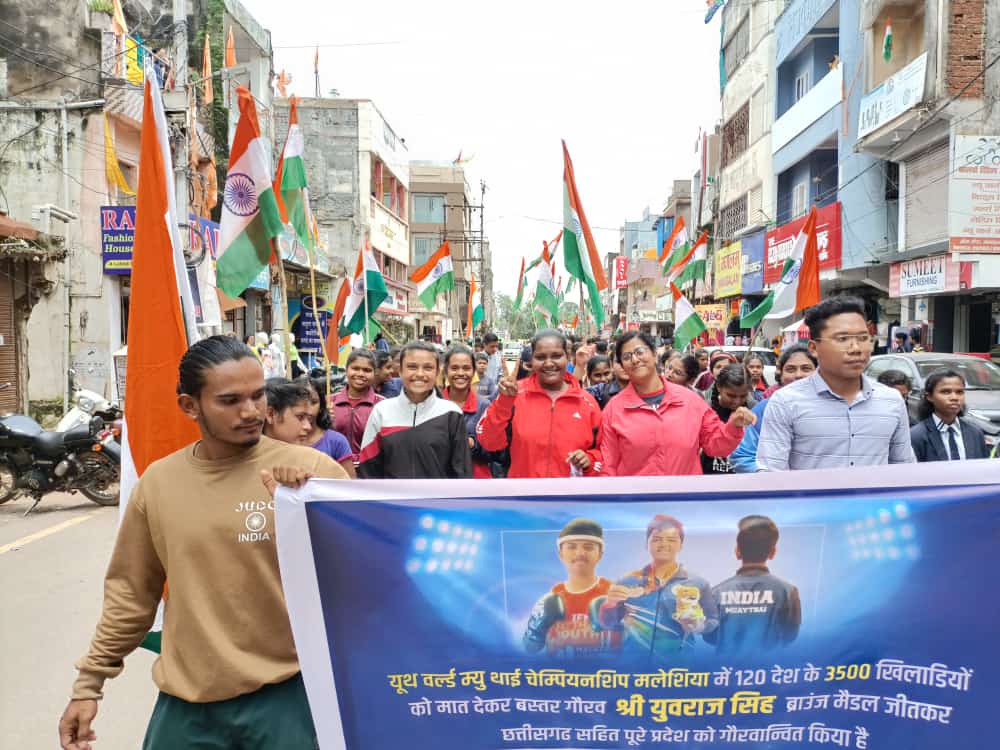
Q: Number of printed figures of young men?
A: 3